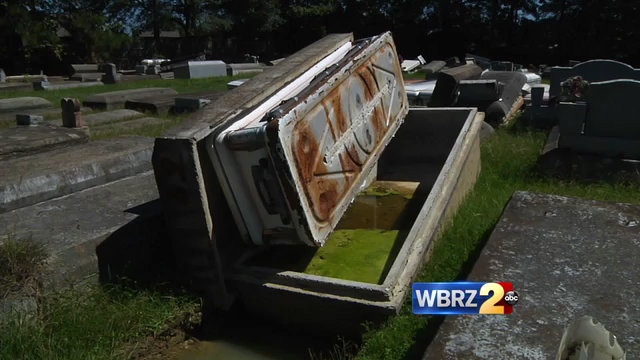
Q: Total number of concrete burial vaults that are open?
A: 1